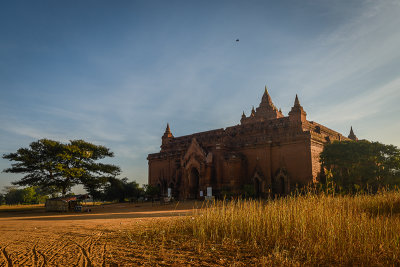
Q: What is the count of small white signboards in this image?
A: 3